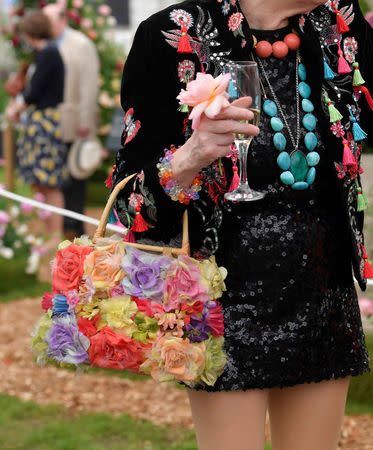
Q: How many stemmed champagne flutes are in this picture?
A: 1